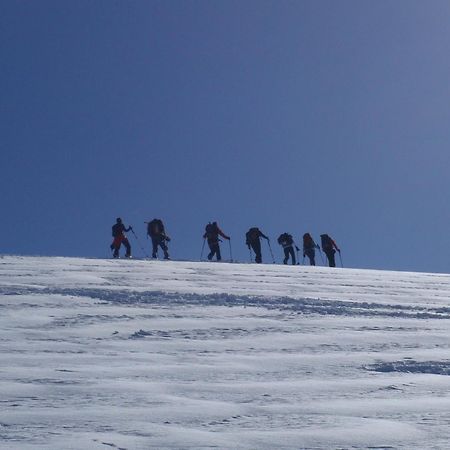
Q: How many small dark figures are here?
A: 7